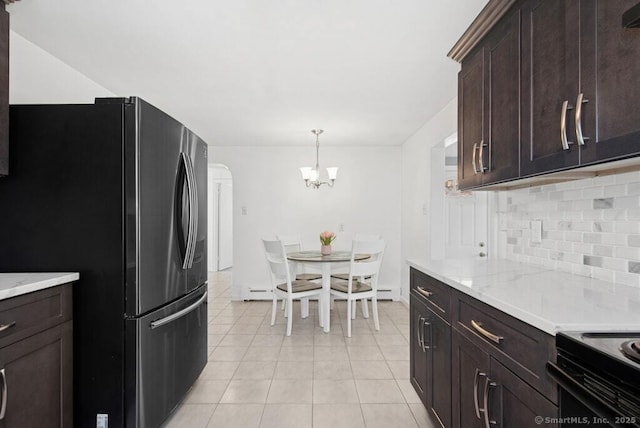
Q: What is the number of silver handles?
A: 15